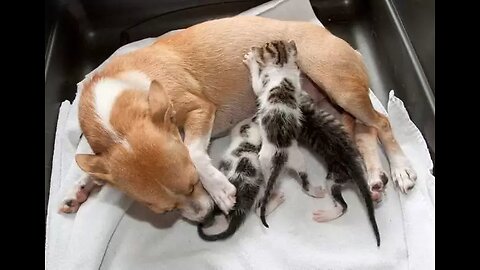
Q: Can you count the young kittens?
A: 3